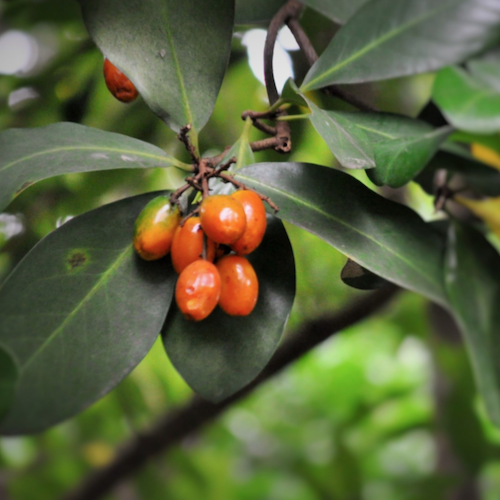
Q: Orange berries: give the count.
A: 7